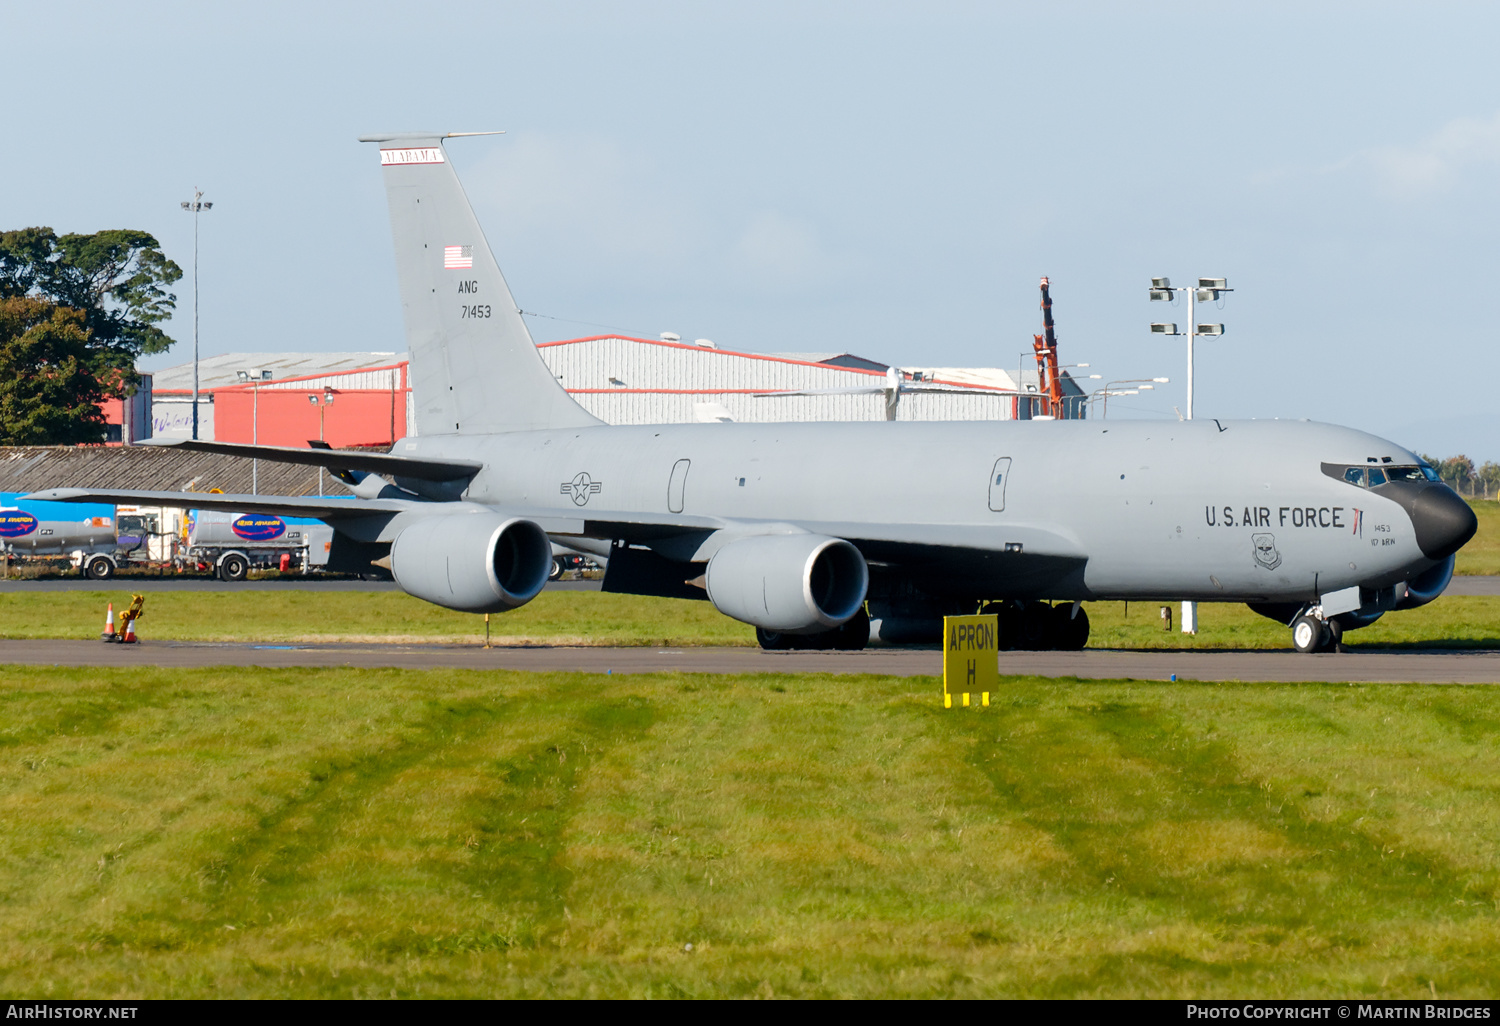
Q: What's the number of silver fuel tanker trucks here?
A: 2